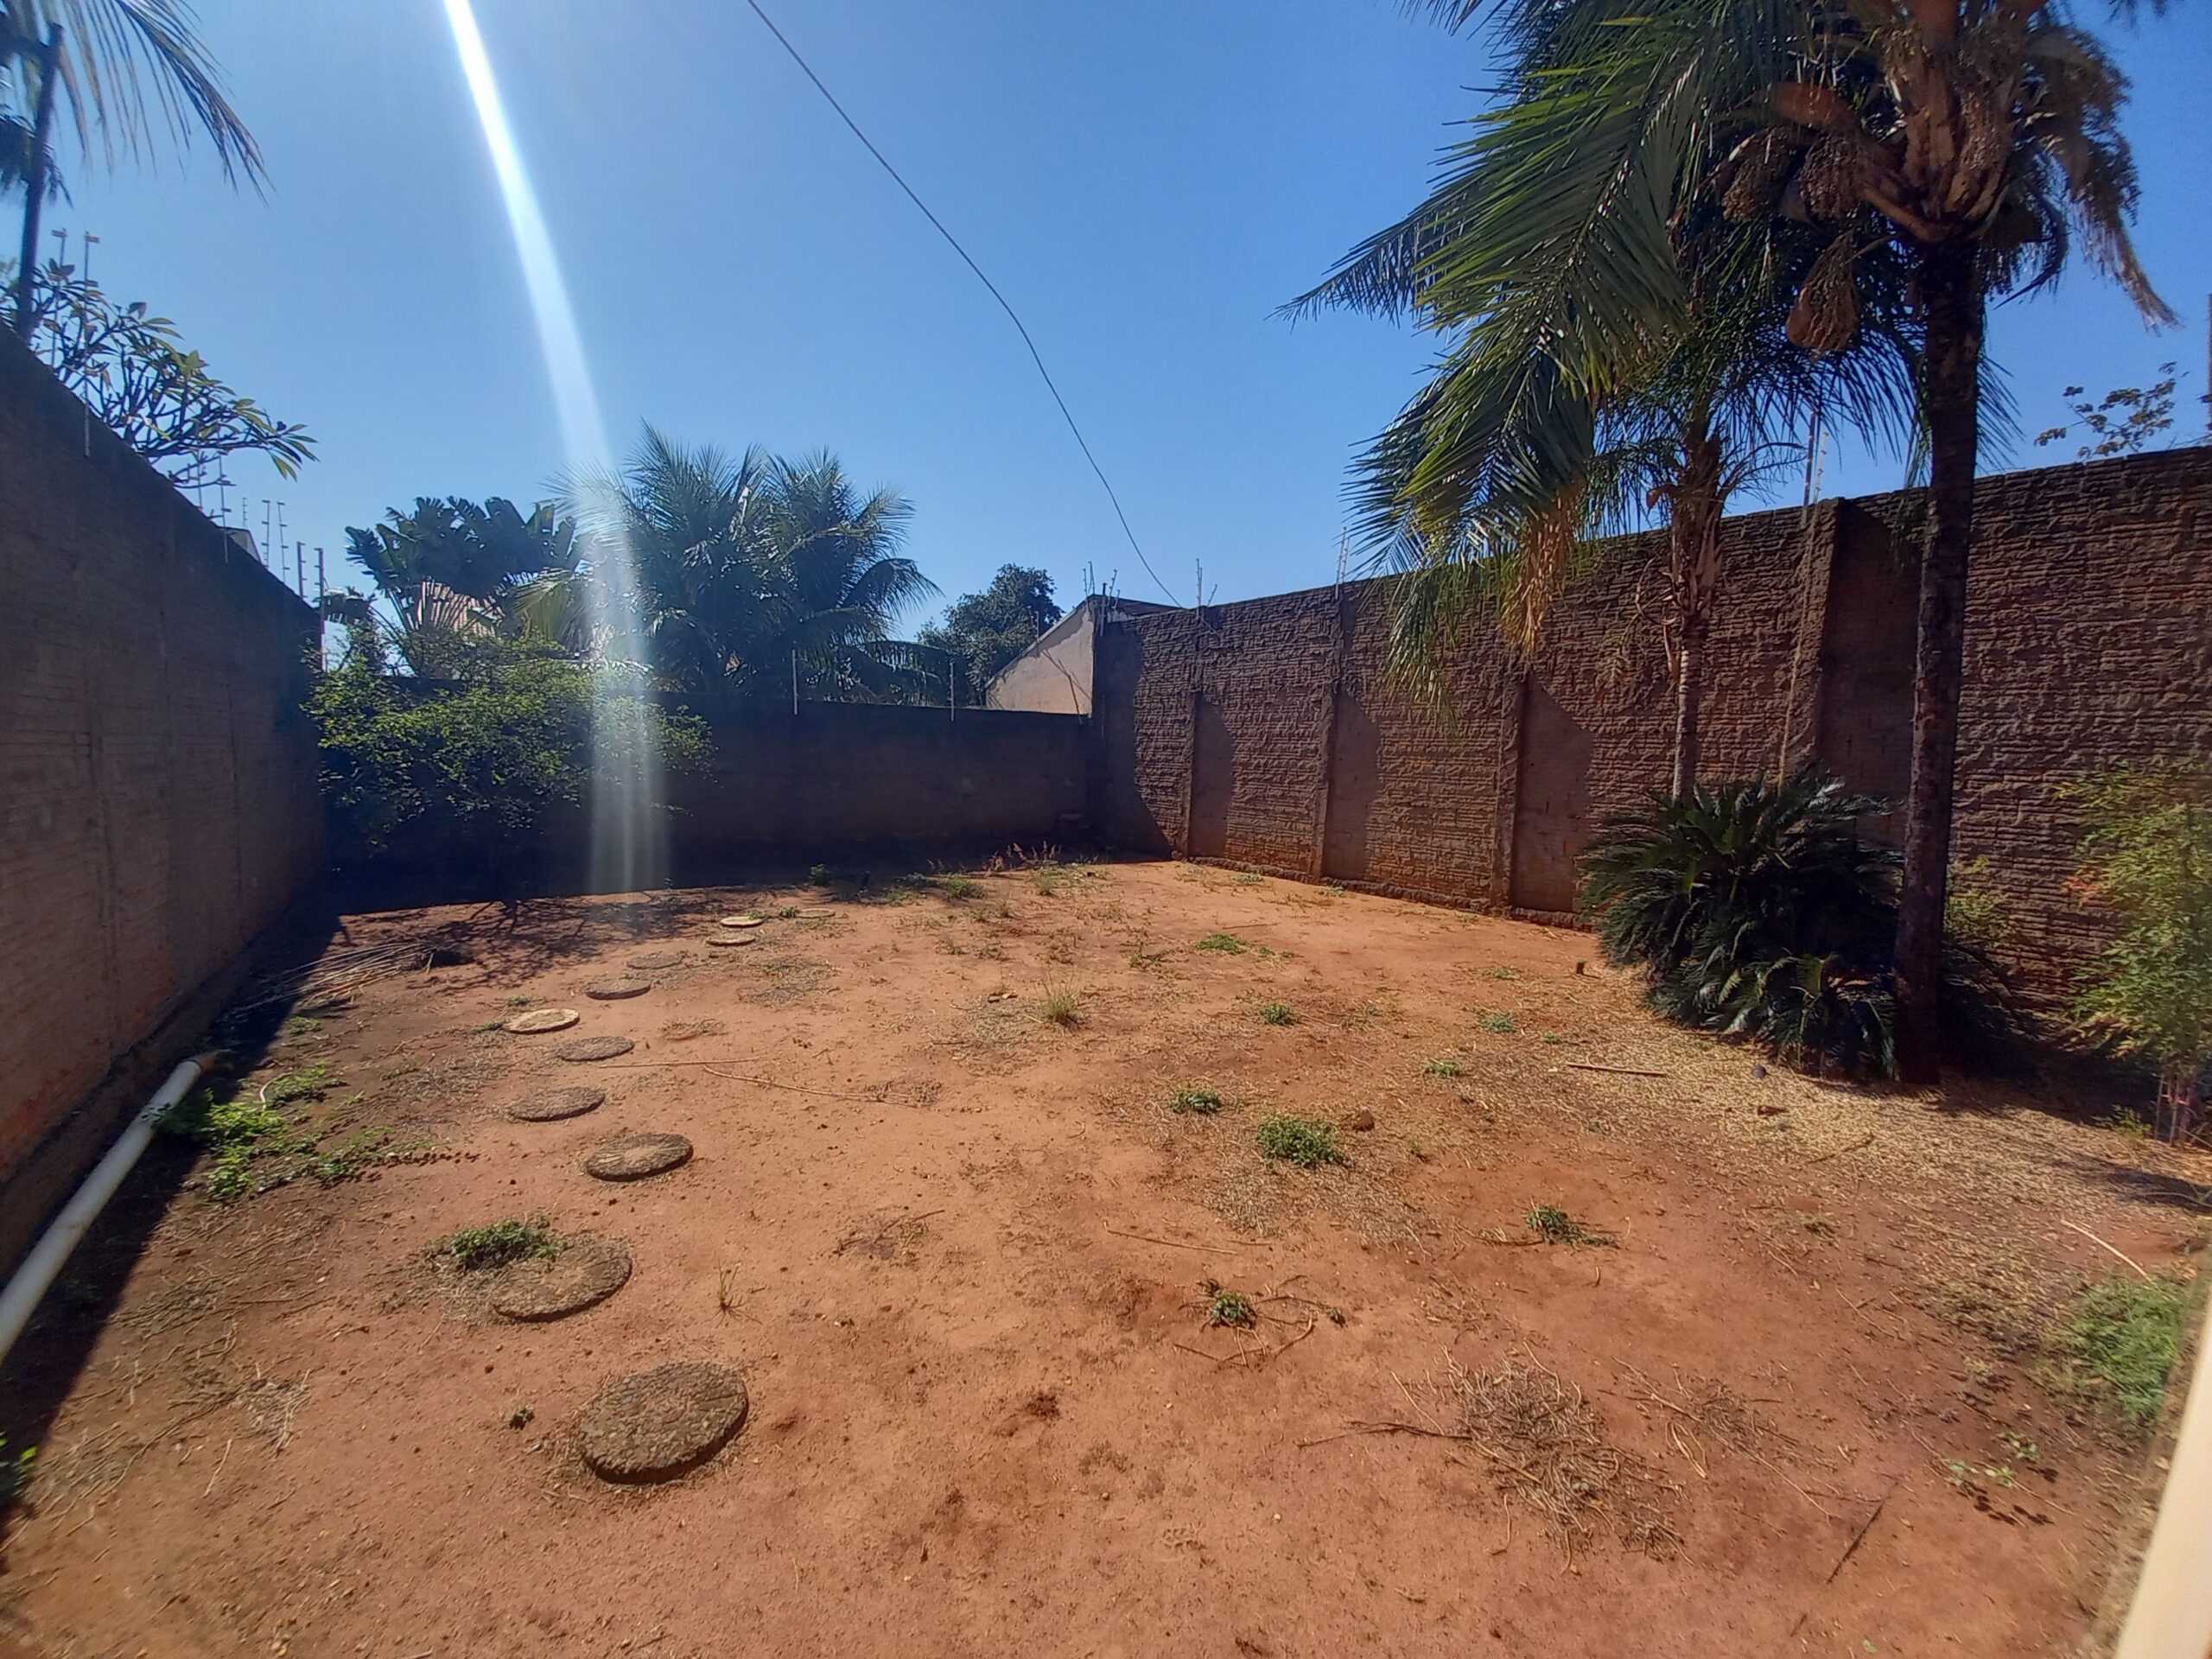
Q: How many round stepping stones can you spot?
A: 11